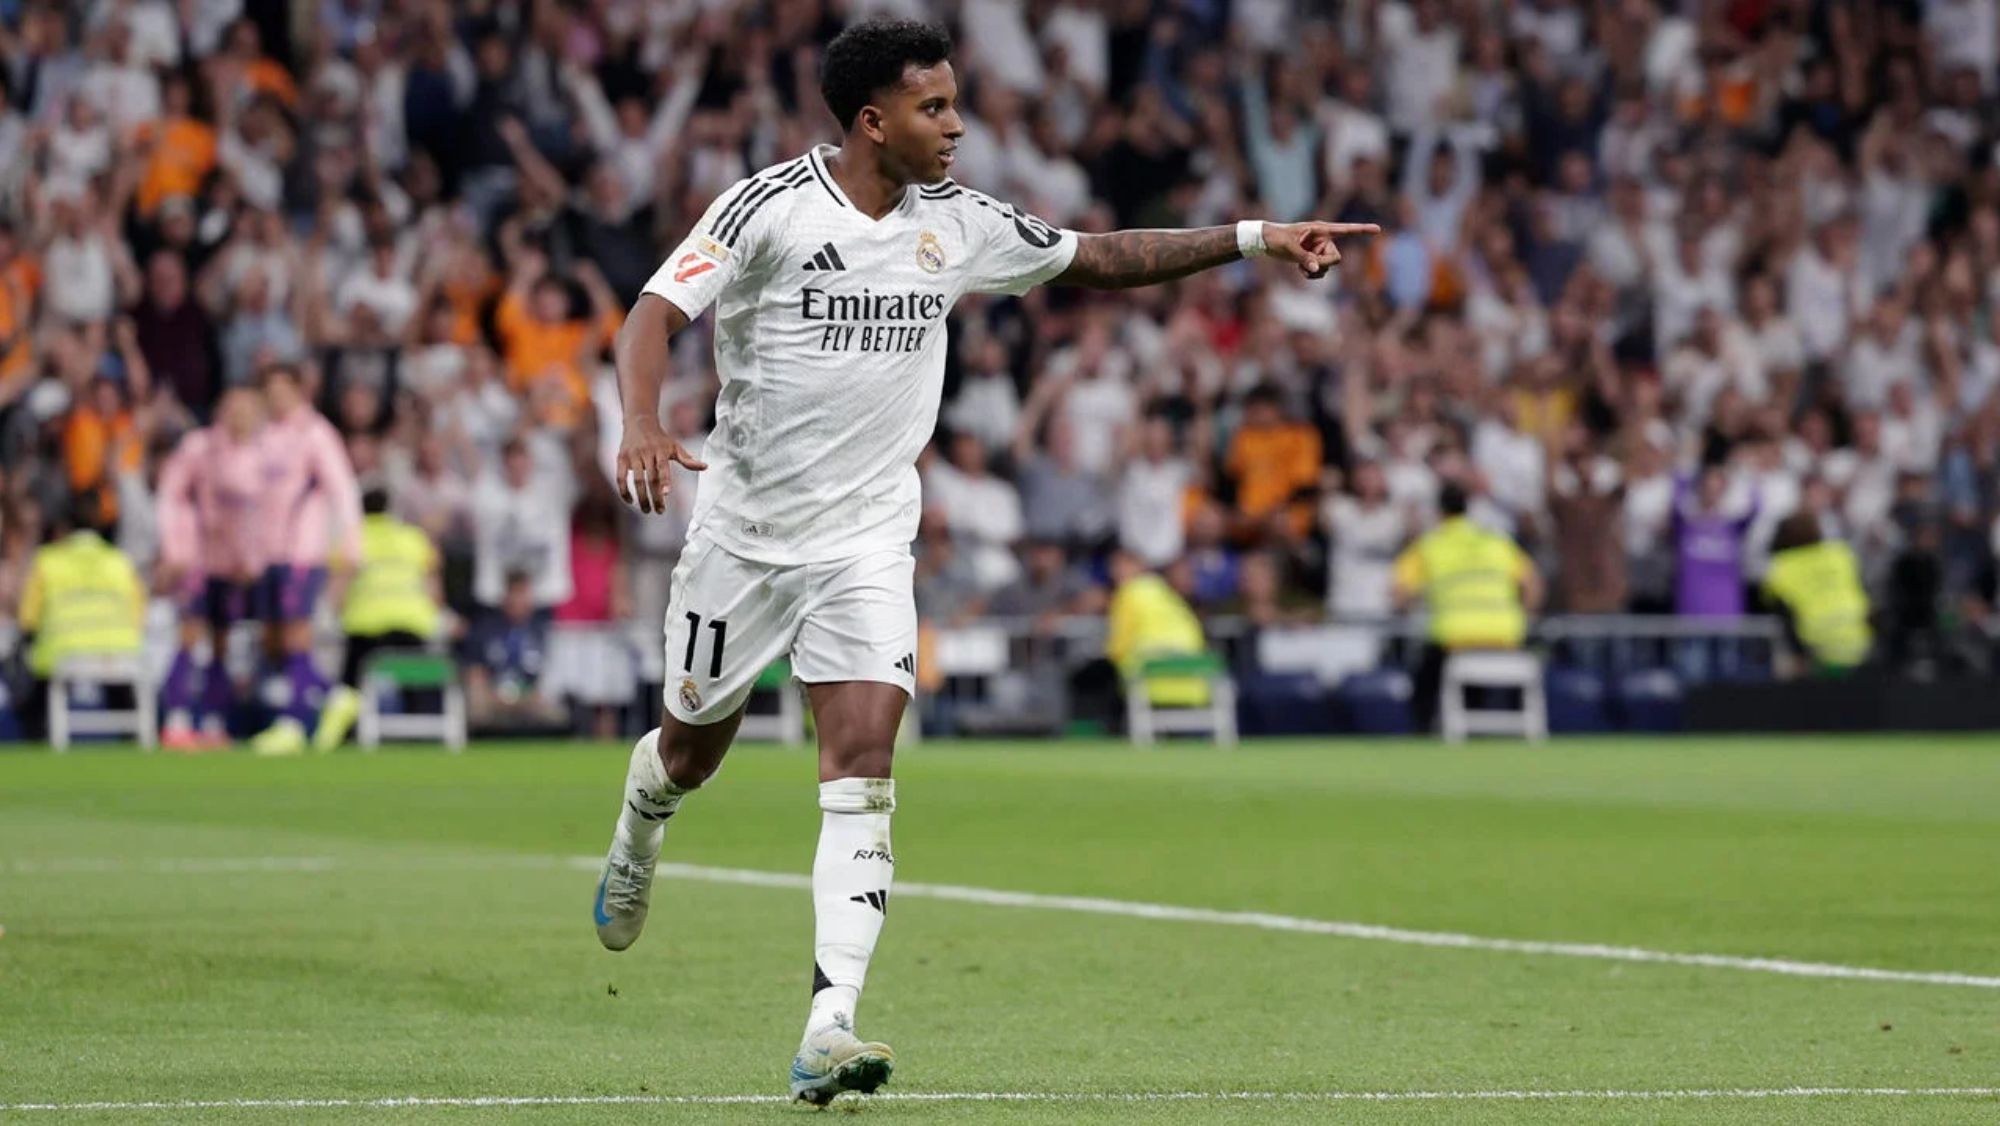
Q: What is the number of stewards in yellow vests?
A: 5